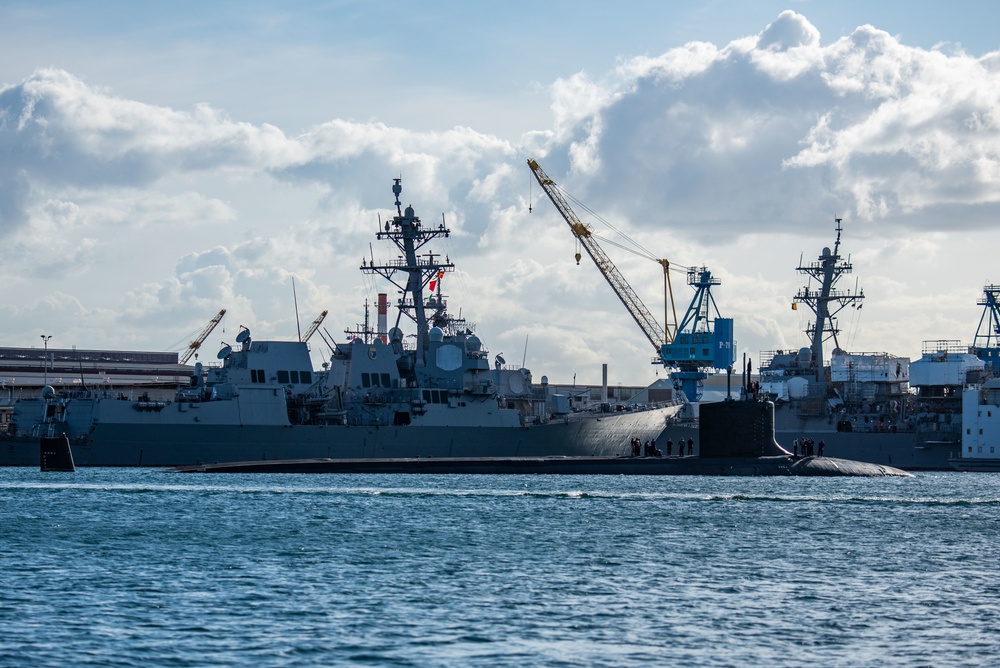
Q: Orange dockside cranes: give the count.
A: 3